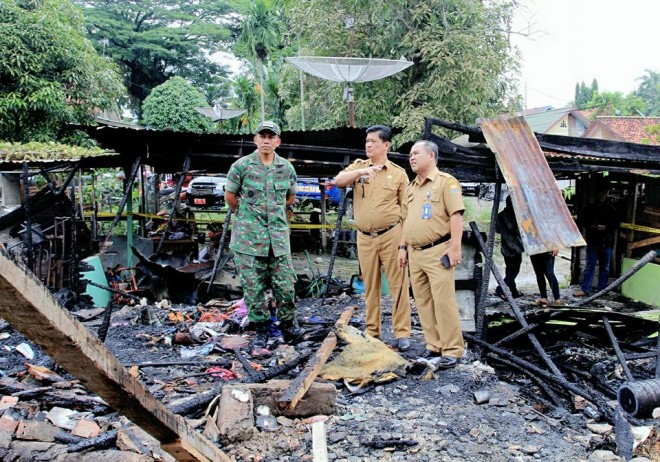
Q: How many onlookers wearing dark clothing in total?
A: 3